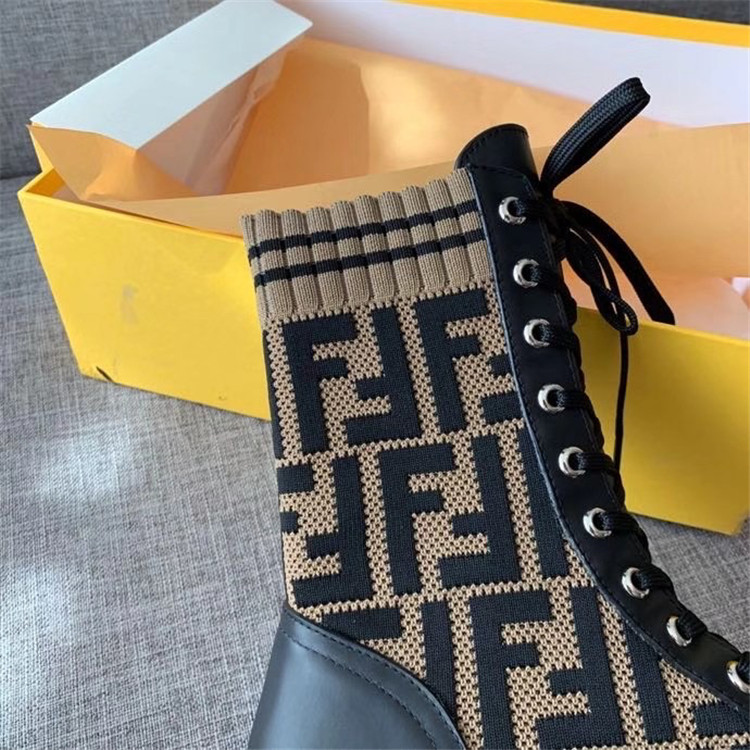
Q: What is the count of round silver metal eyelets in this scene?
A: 9